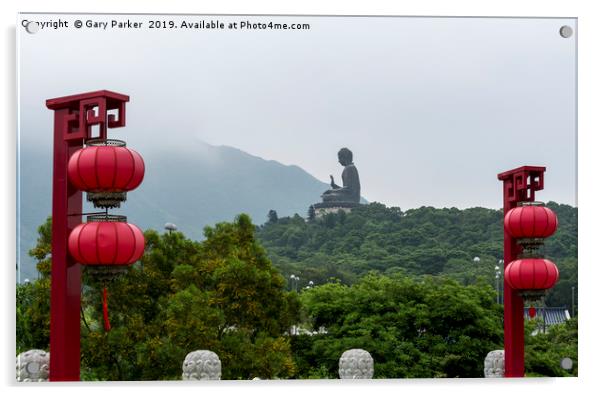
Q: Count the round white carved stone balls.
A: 4